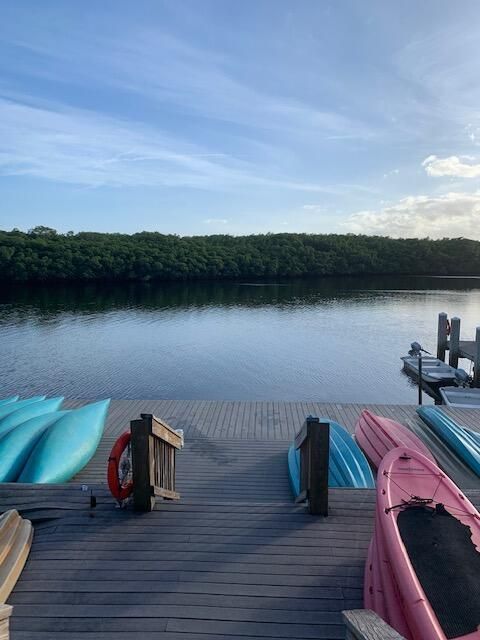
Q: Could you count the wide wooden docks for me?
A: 1